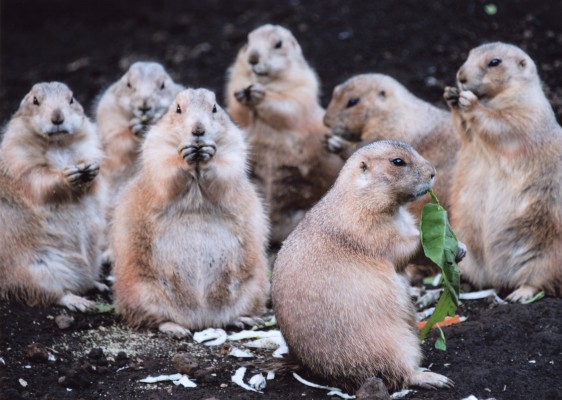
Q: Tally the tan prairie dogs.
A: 7